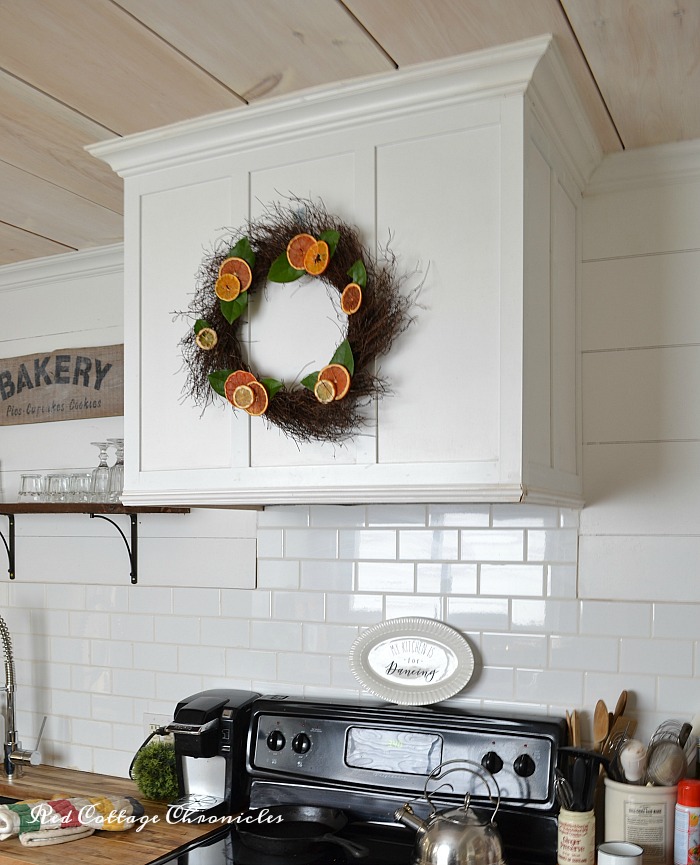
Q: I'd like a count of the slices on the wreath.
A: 11